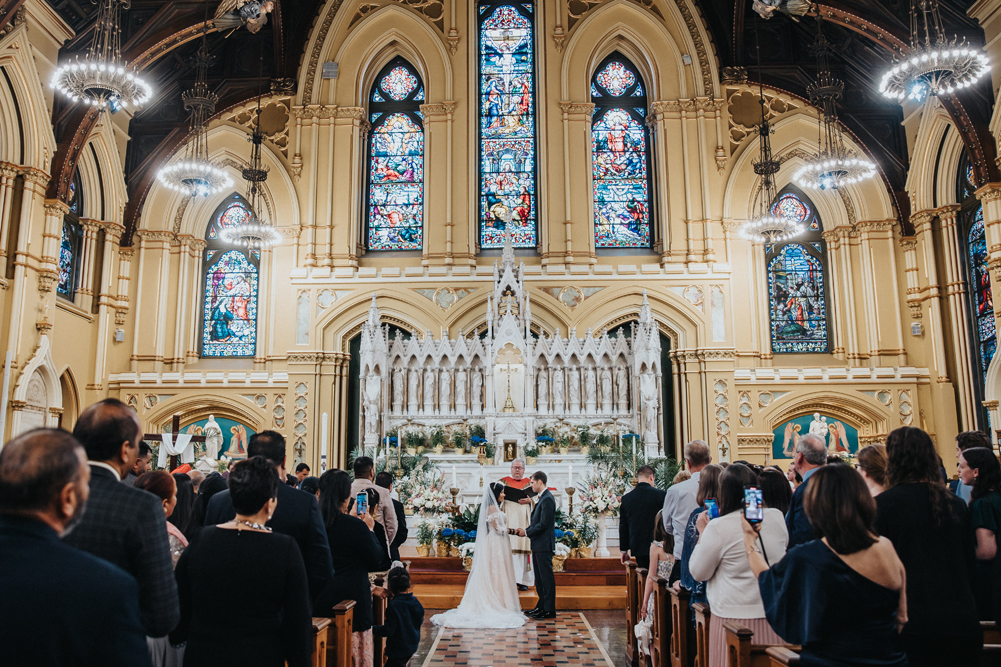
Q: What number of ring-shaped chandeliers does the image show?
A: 6